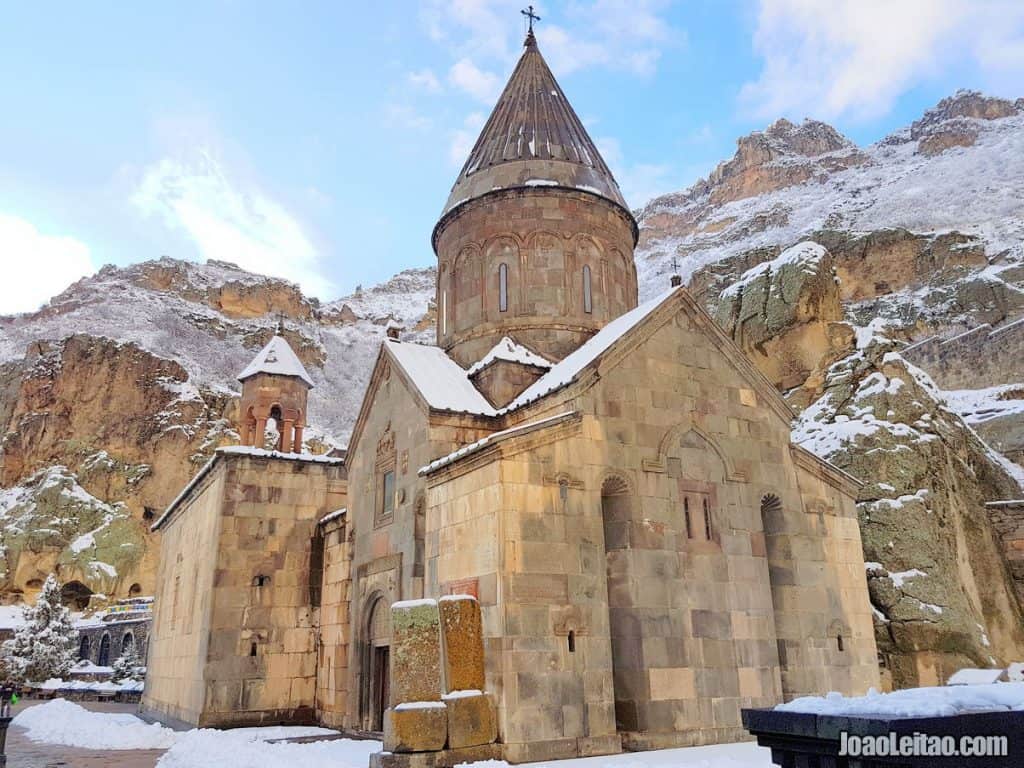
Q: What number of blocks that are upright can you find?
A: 2